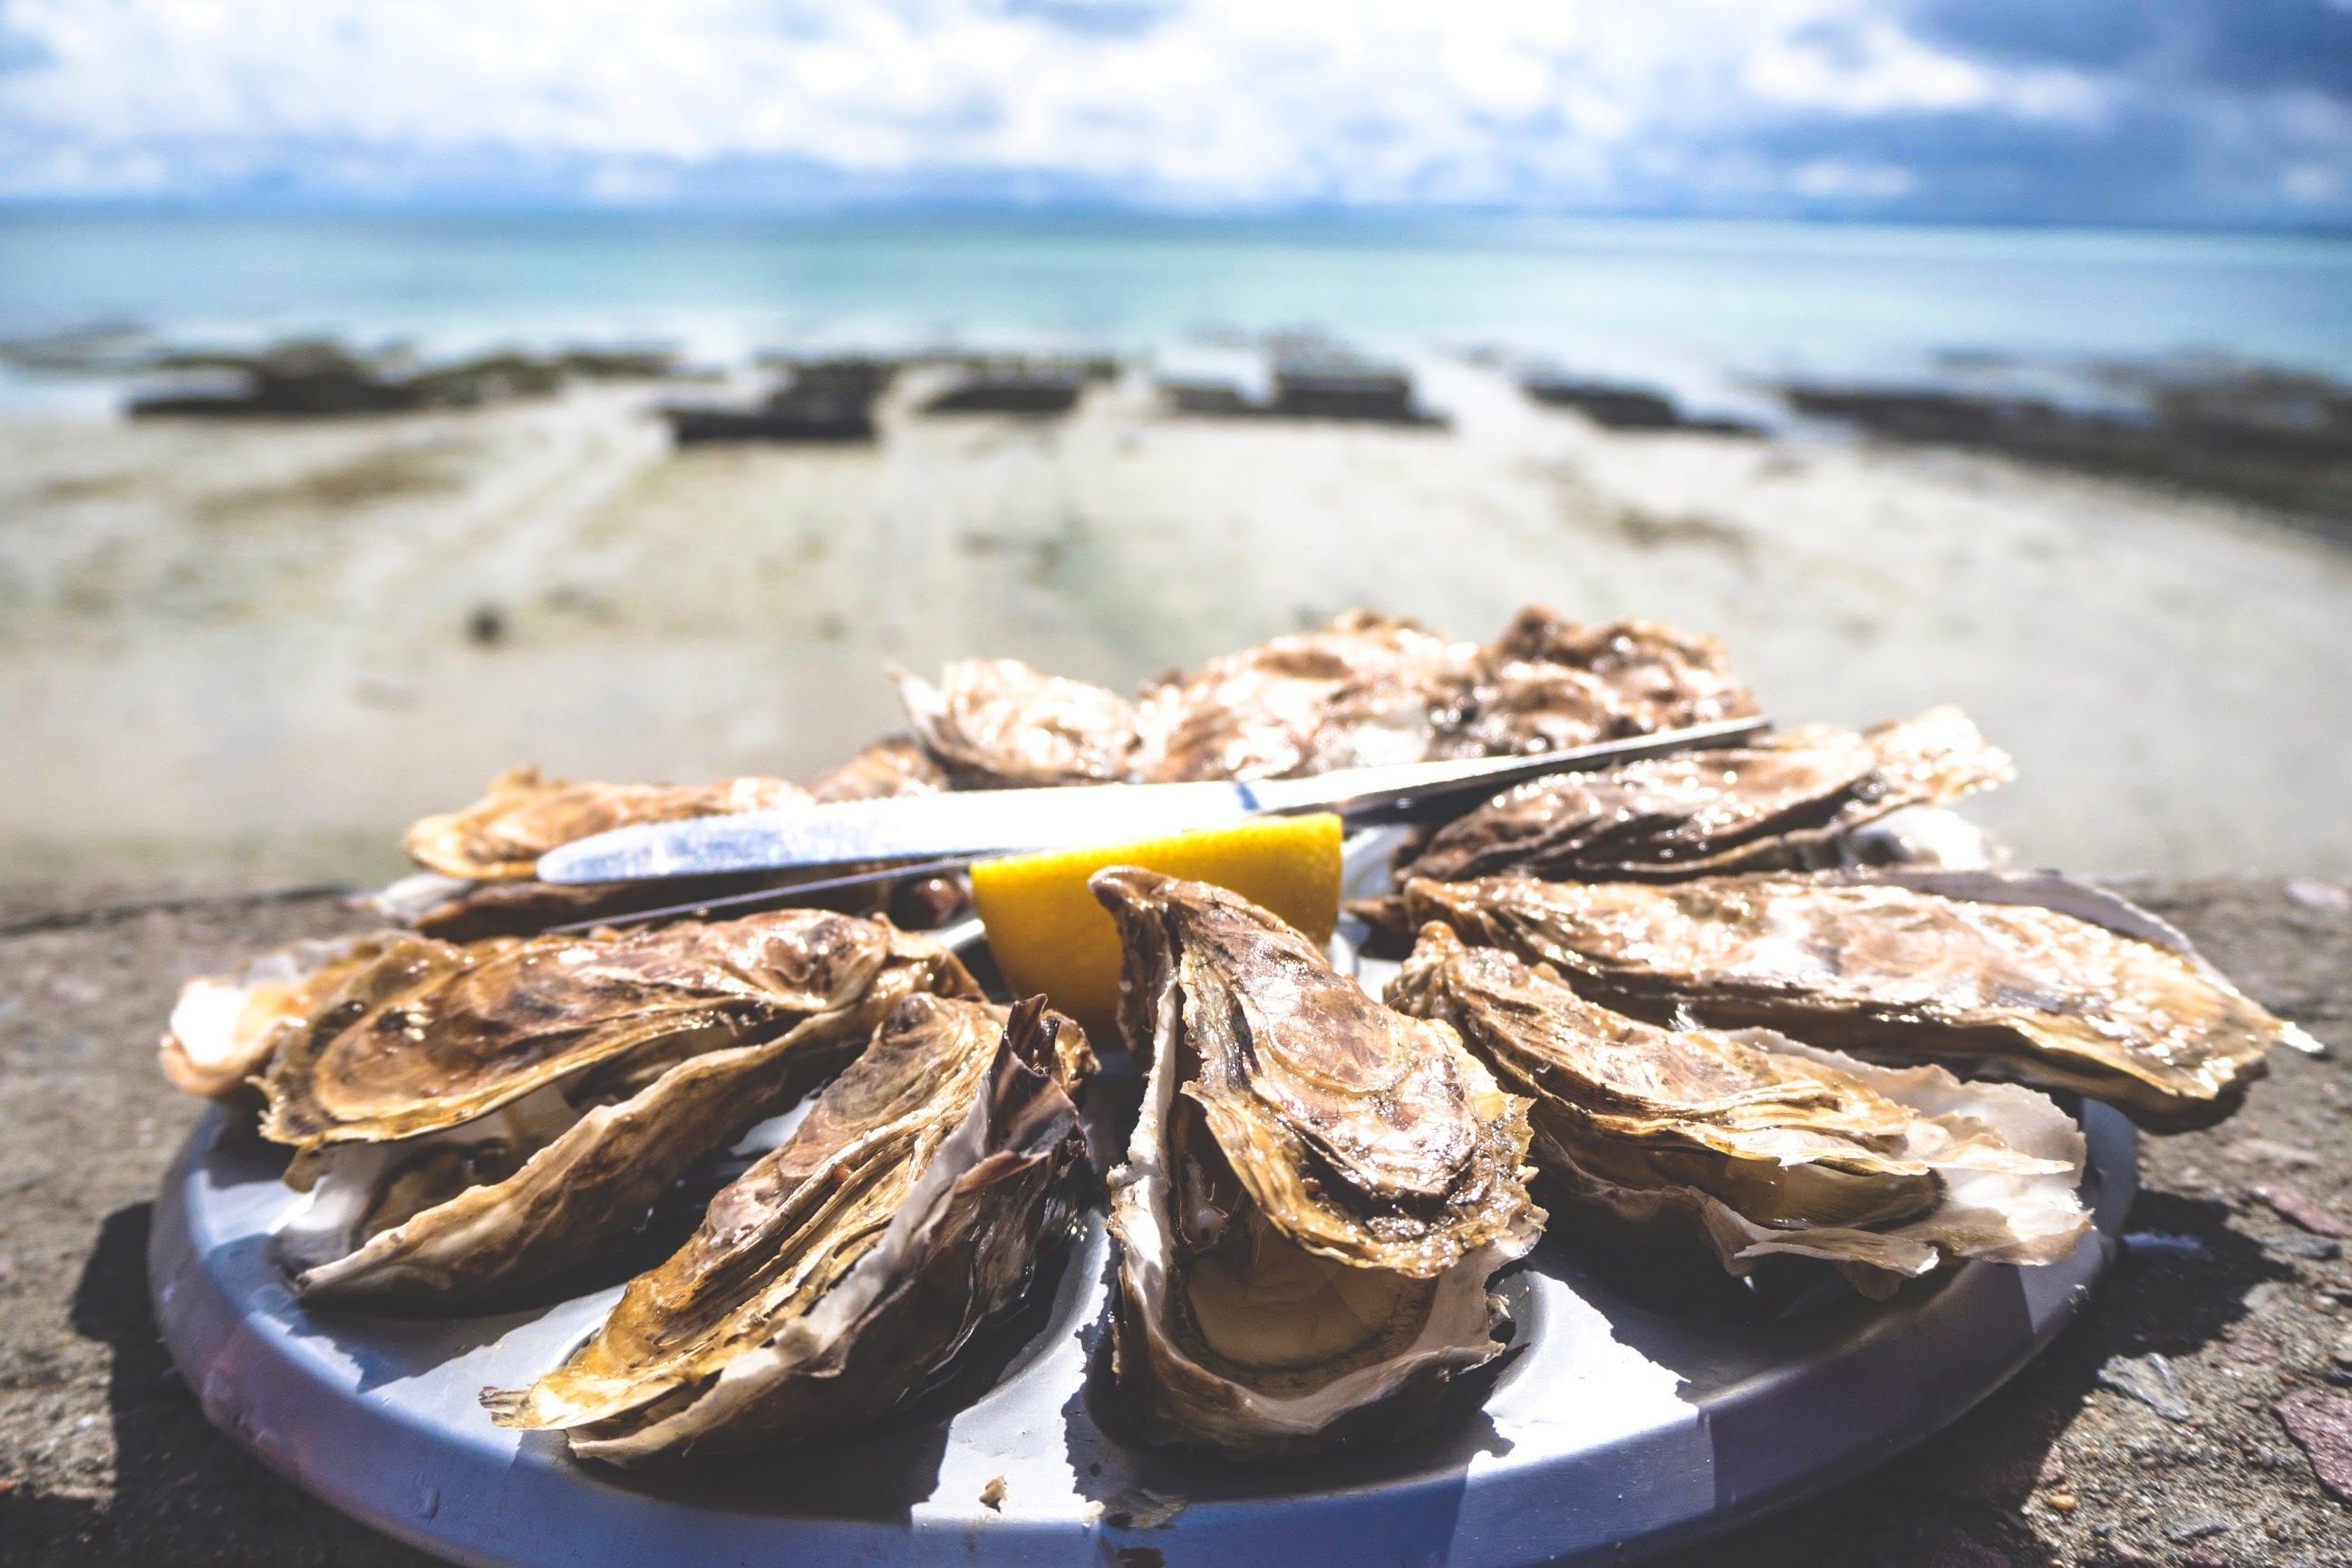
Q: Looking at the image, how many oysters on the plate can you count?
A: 12